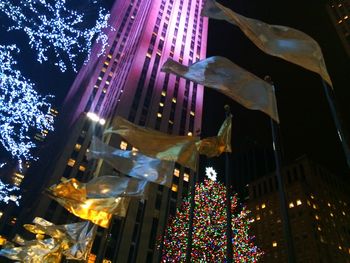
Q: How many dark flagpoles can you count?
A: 4